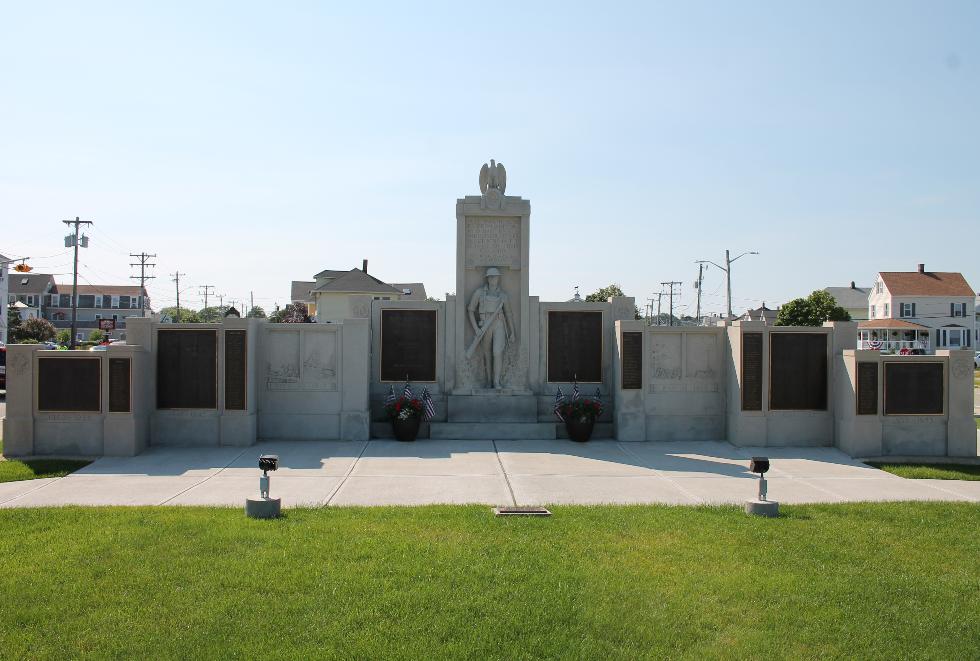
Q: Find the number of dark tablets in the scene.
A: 11